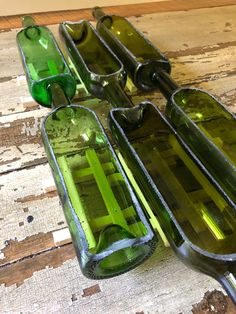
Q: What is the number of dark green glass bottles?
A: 4